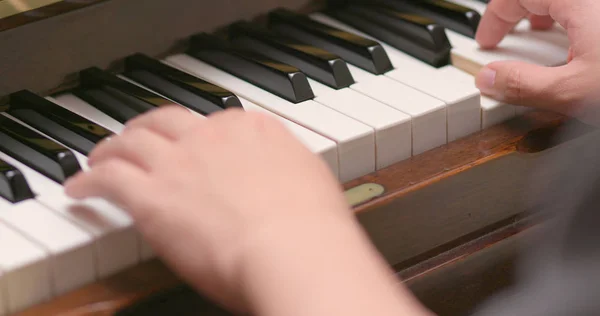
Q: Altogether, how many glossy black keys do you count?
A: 10